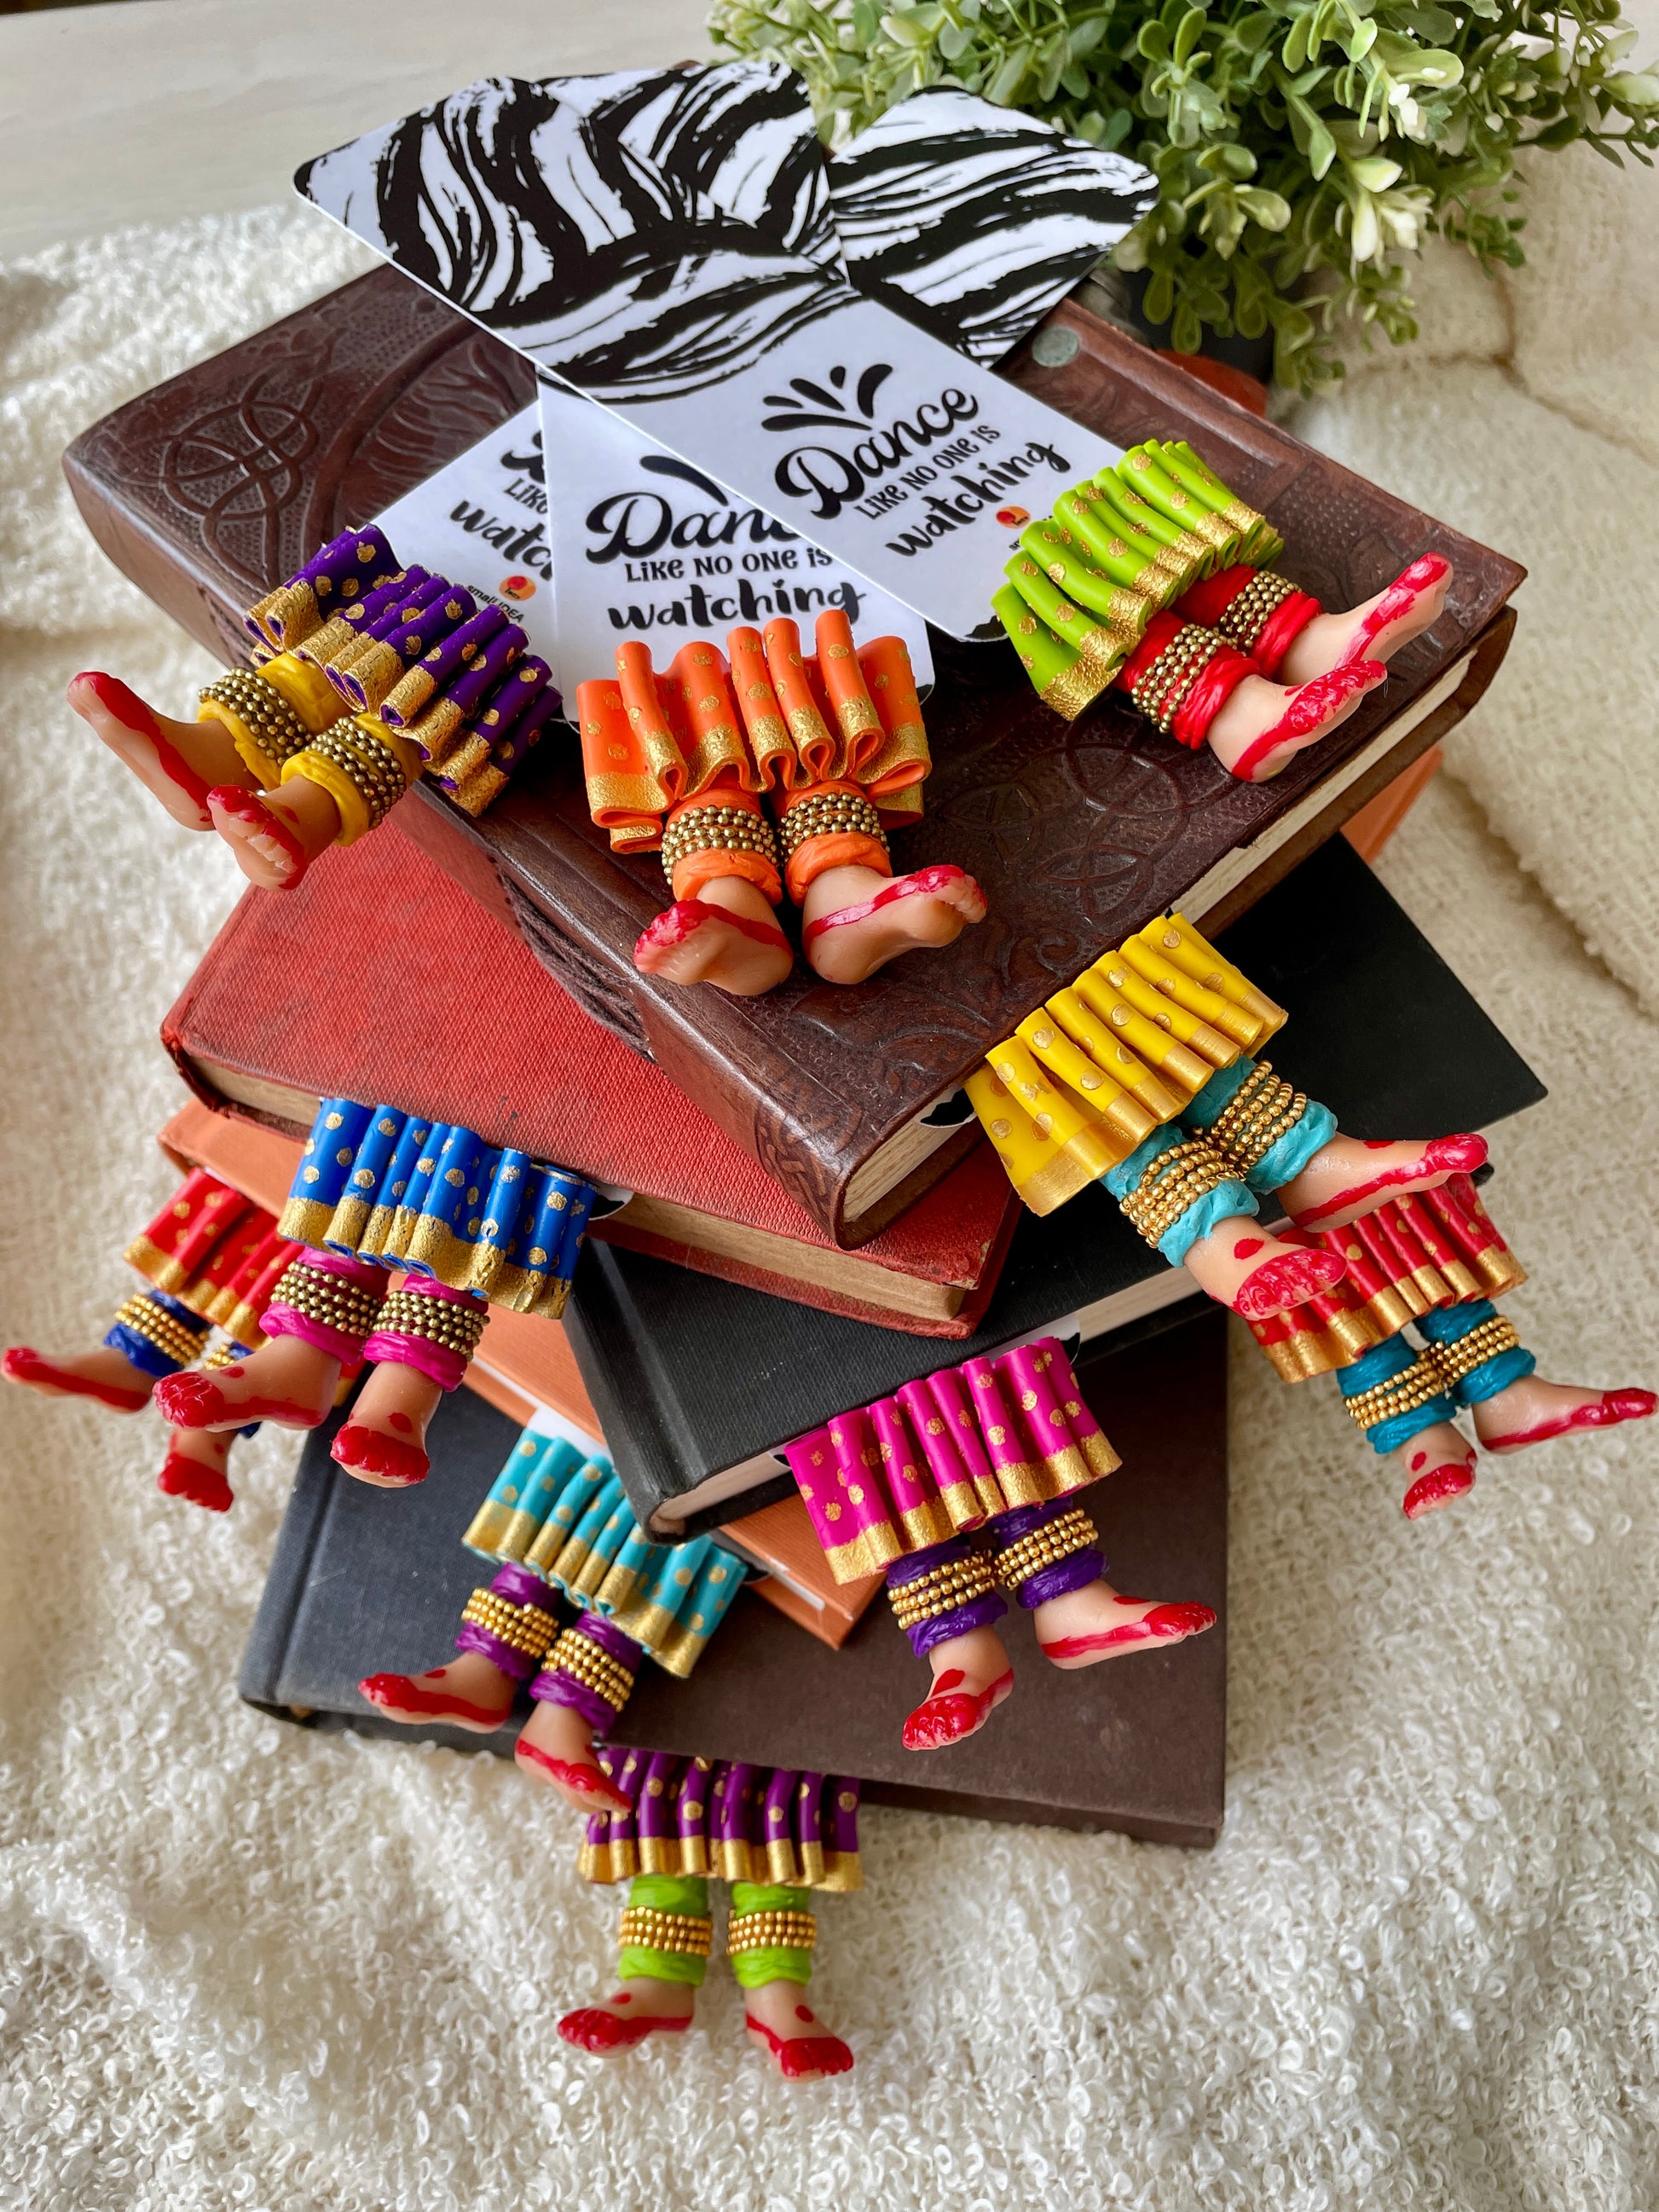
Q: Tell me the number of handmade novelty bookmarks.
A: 10